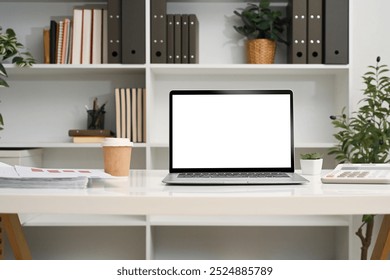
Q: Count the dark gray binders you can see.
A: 10